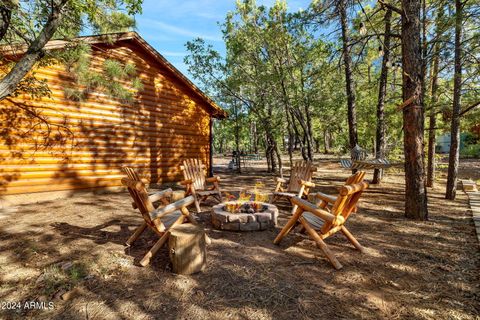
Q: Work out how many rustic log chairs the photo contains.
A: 4